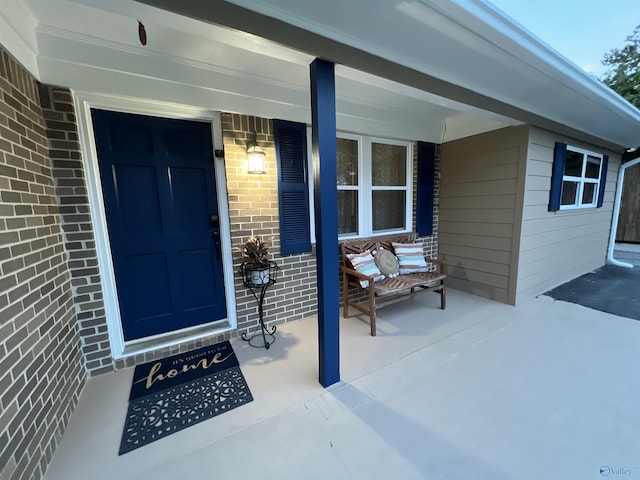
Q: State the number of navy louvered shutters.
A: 4